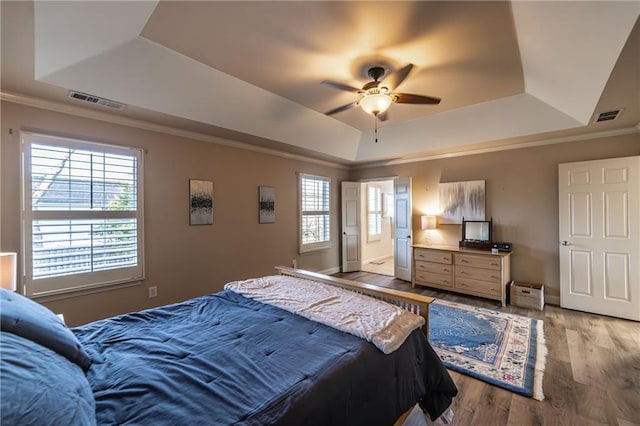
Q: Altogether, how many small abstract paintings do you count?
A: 2